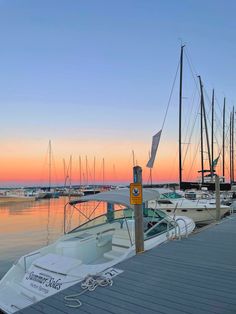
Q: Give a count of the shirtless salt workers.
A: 0